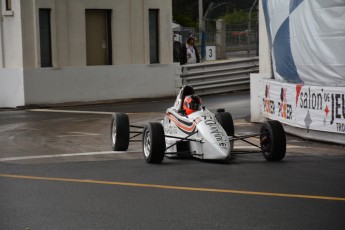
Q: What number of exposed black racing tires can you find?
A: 4